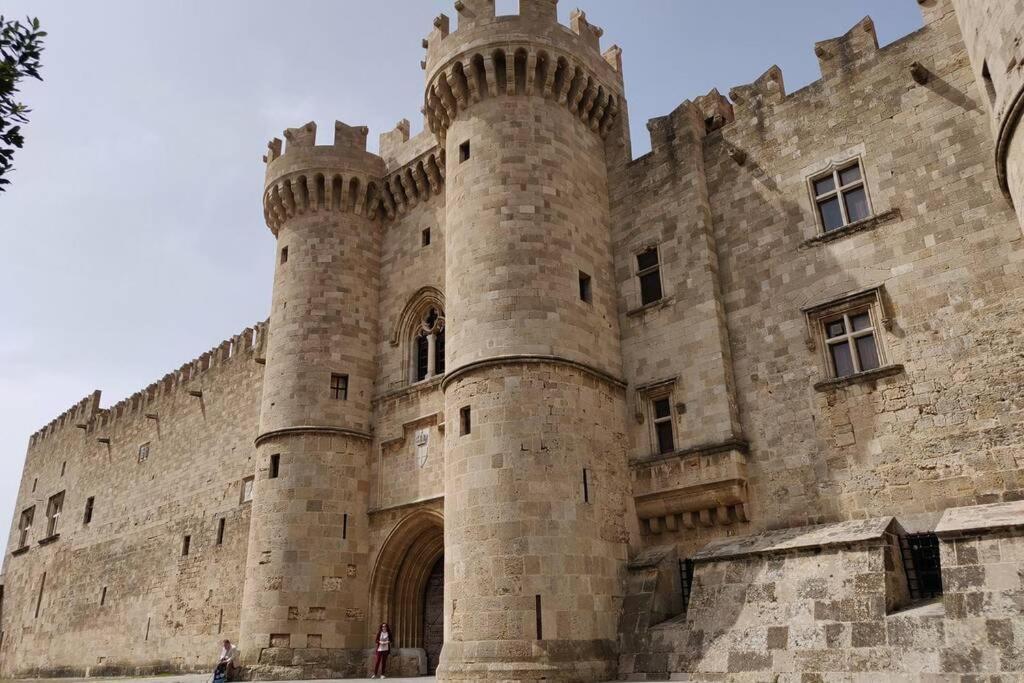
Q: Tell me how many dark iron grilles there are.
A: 2